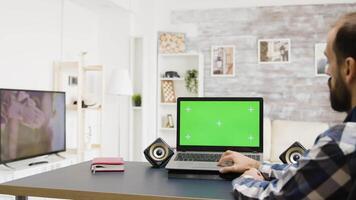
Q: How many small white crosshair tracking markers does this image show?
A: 5